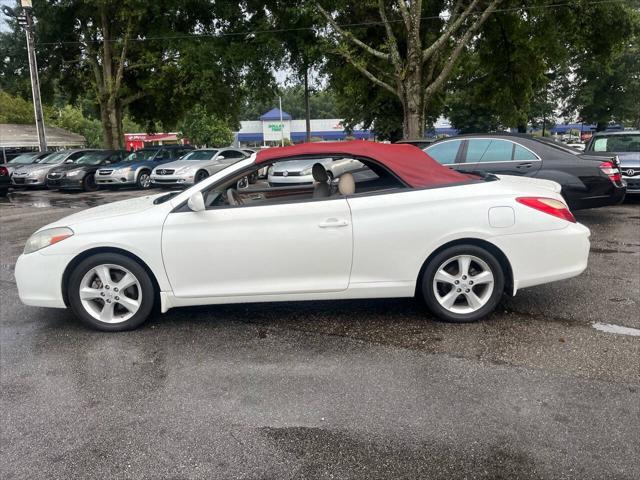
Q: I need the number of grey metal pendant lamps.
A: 0